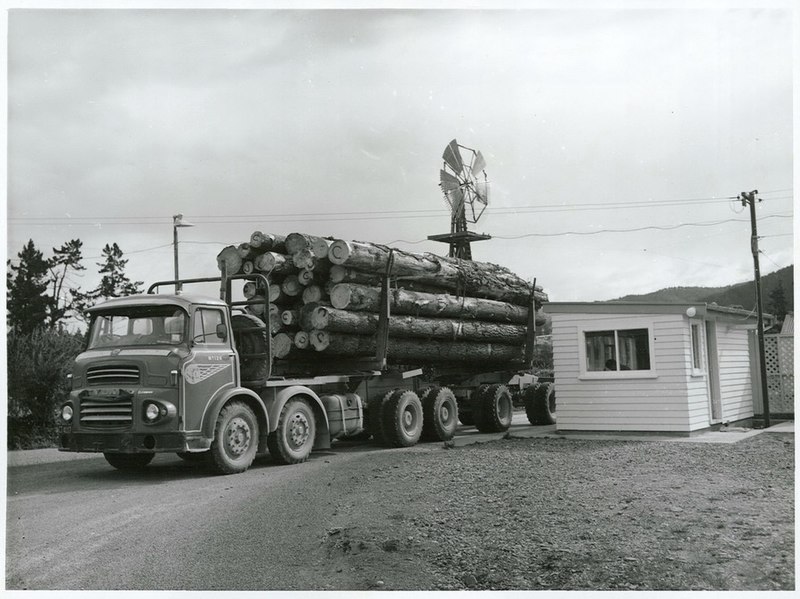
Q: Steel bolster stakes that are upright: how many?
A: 2